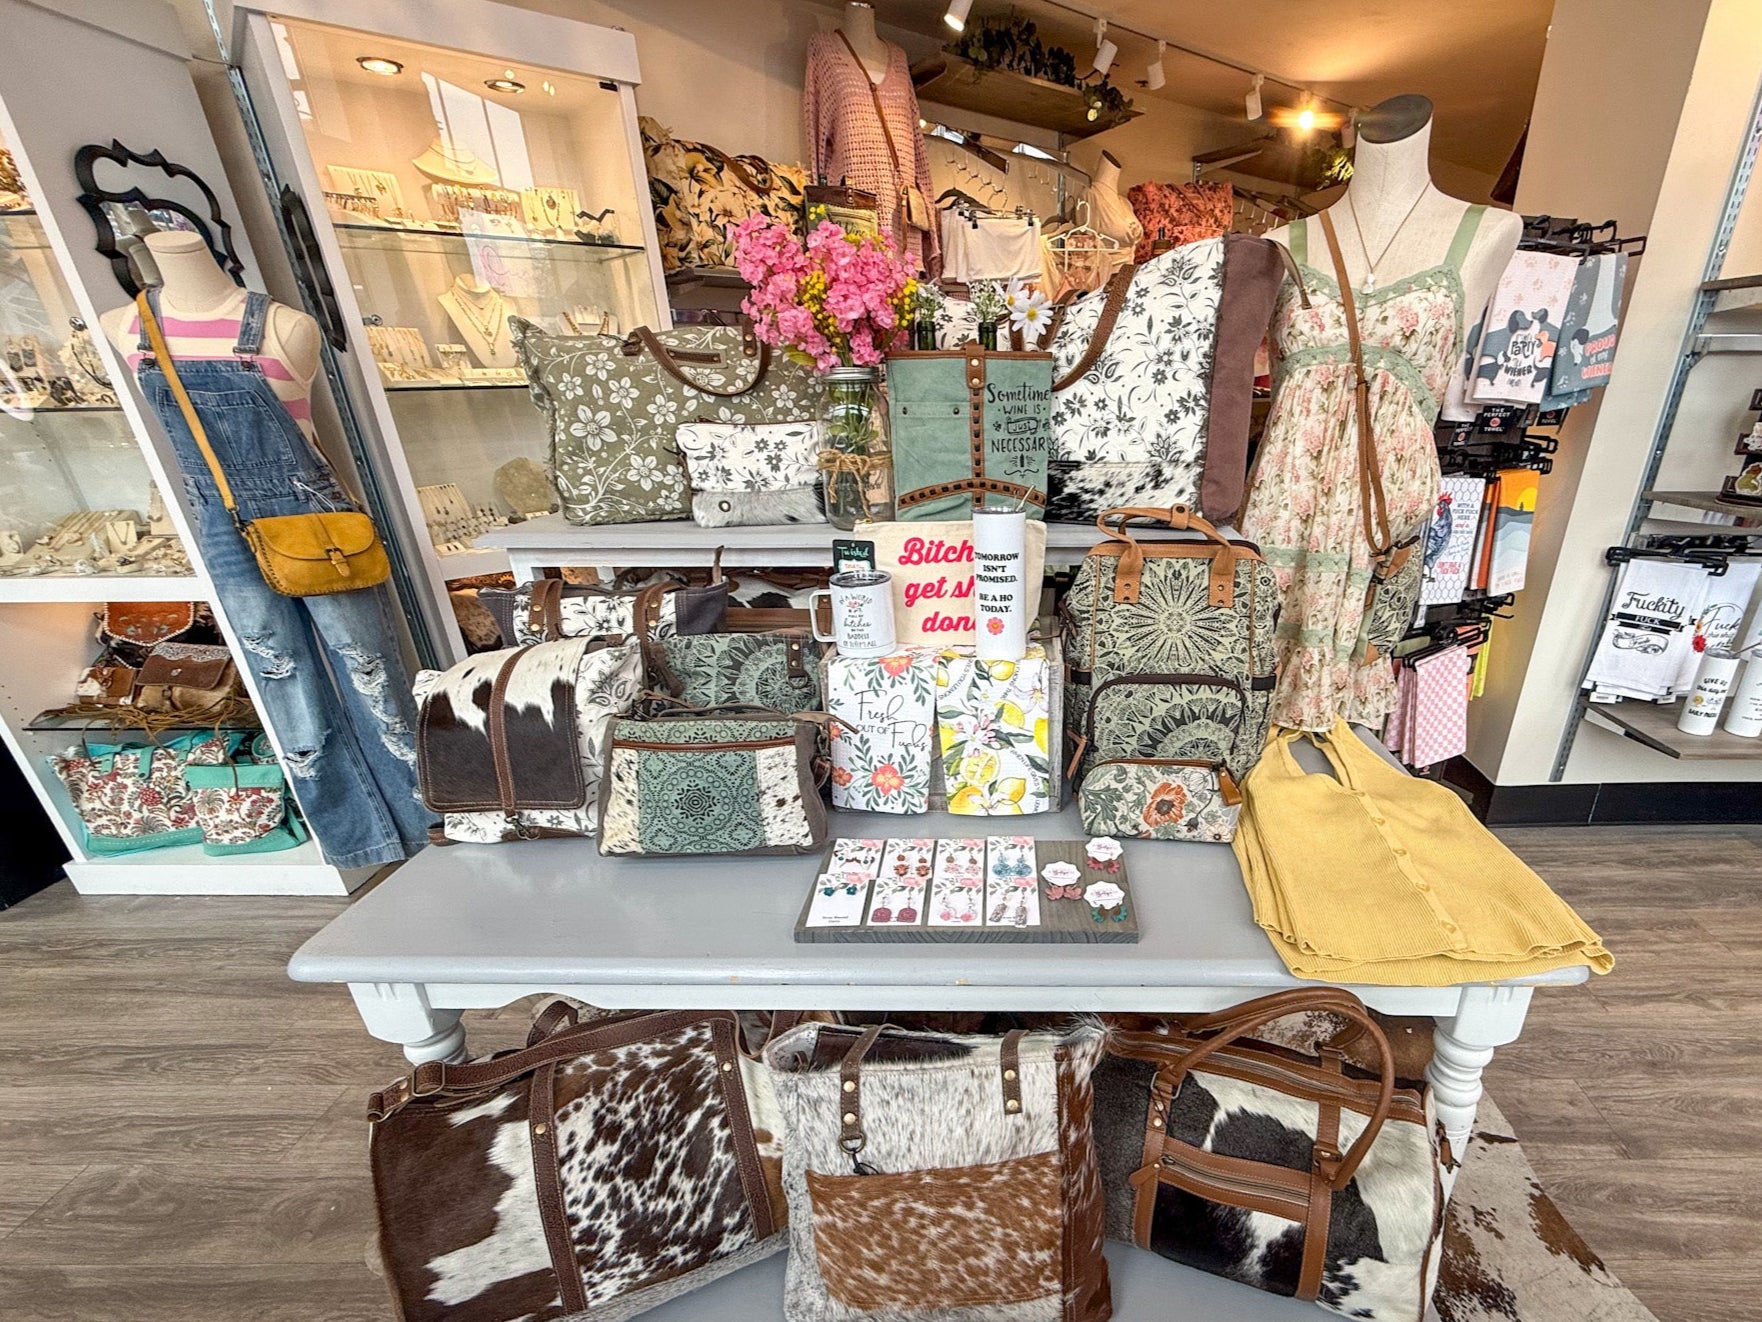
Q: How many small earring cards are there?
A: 11